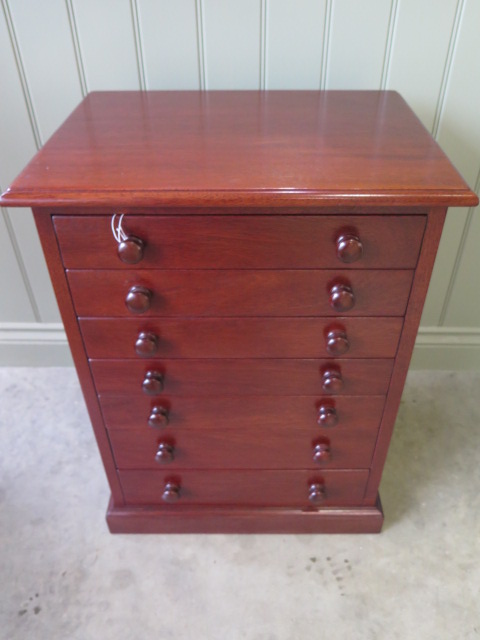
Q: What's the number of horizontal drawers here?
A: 7